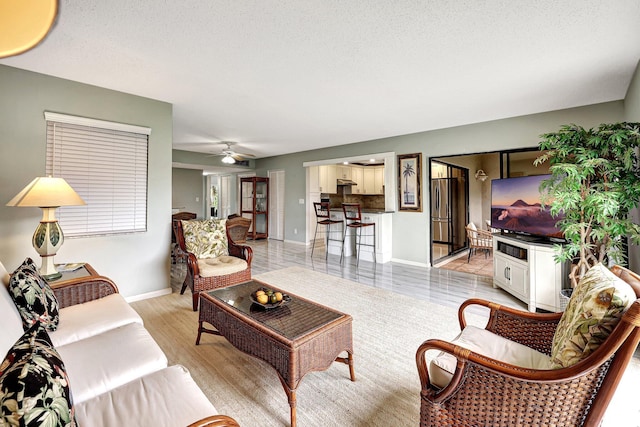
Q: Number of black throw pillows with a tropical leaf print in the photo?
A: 2